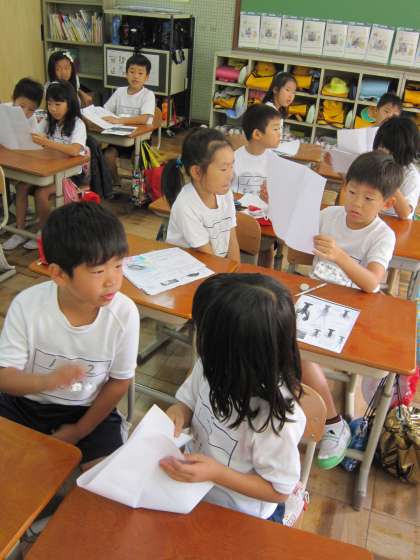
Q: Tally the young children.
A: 12